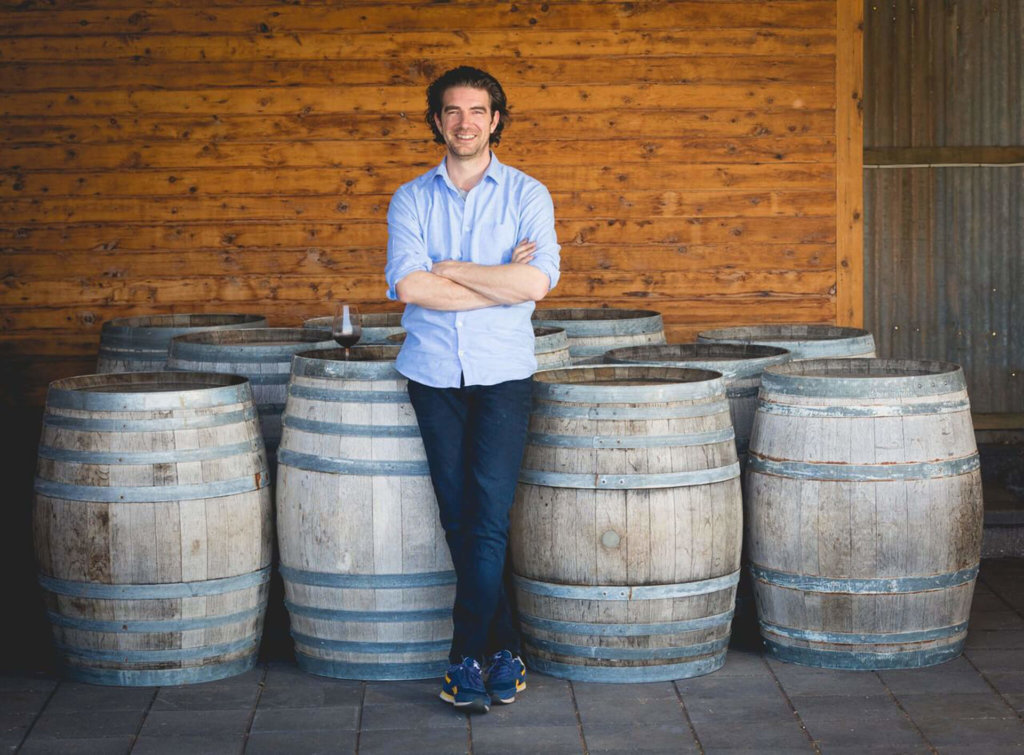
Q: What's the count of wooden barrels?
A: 11